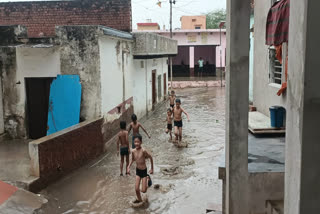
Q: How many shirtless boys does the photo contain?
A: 6